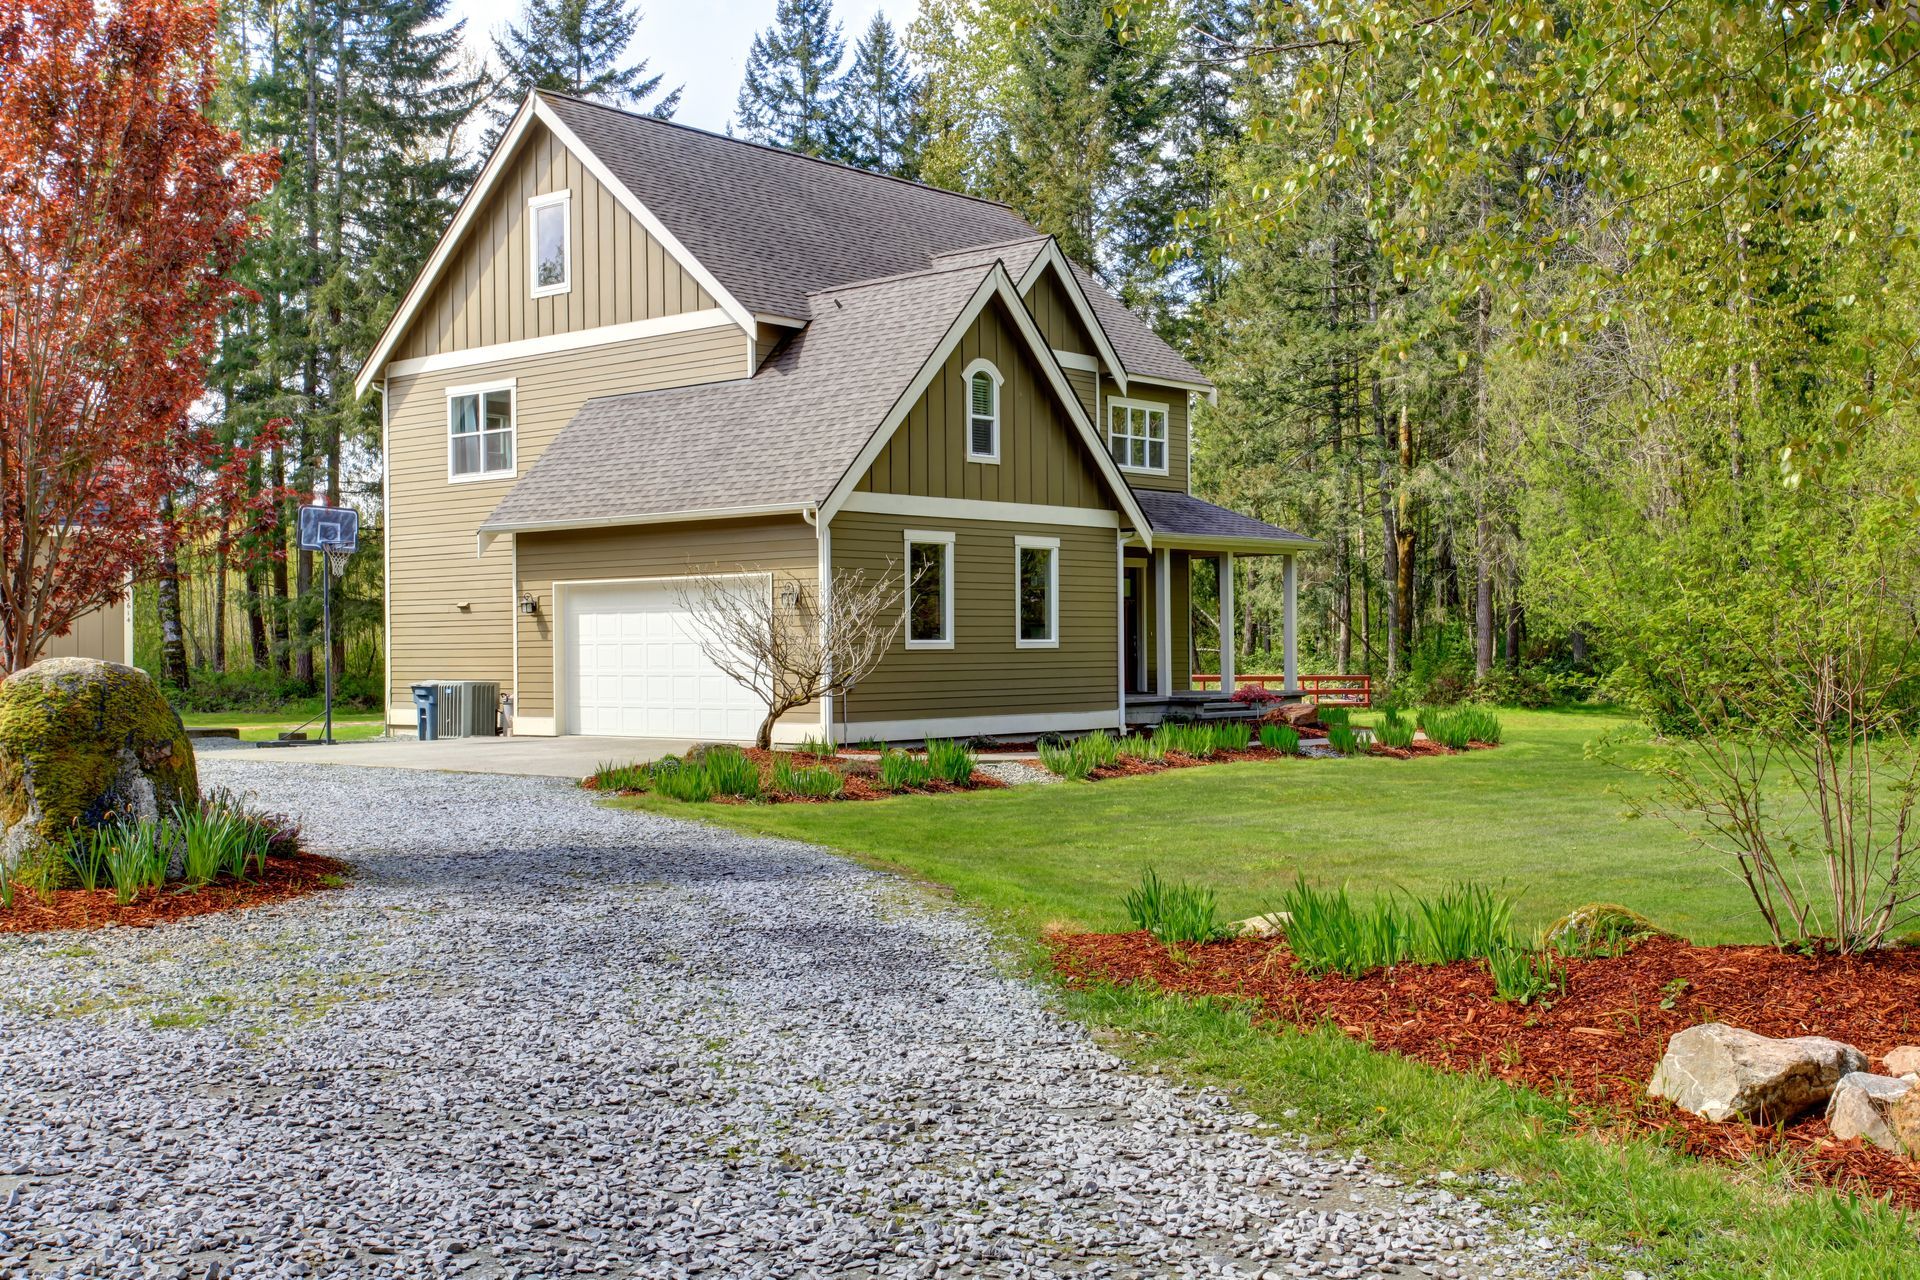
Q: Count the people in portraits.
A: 0